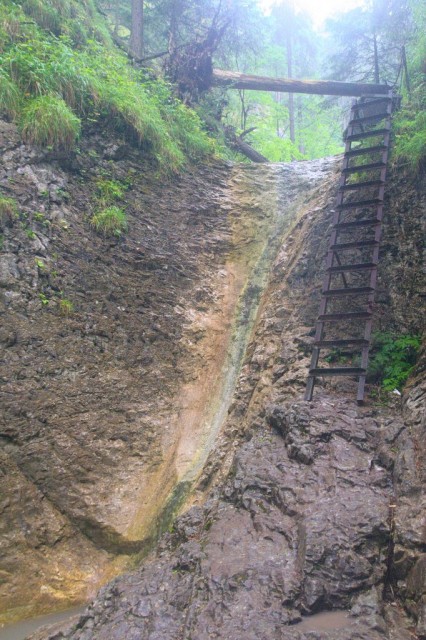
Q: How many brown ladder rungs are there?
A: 14